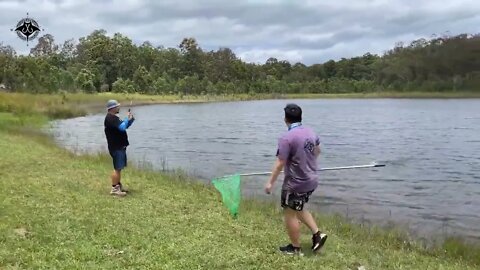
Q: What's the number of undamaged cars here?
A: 0